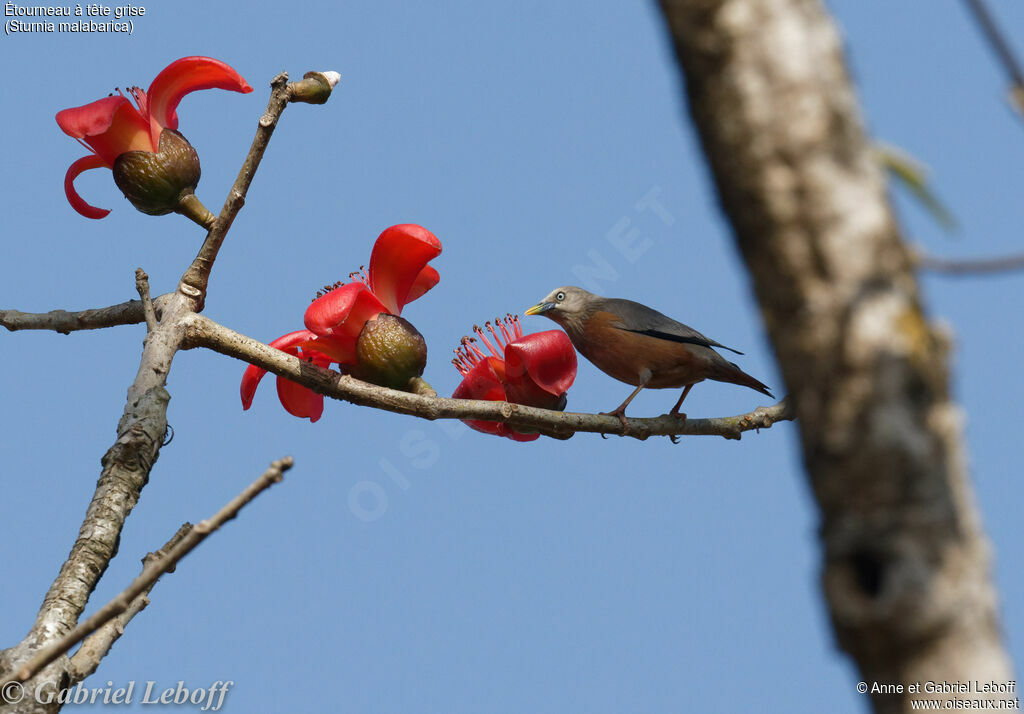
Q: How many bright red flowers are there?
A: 3